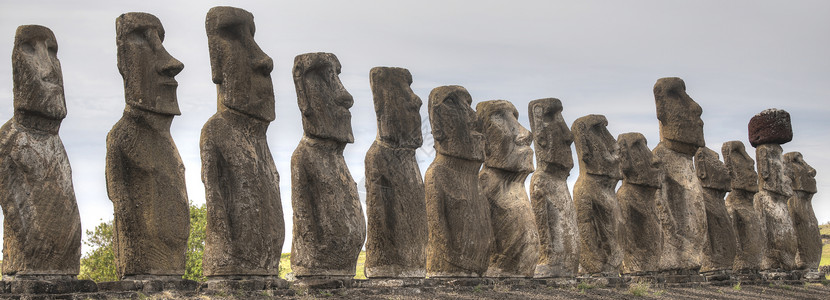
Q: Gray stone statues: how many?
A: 15